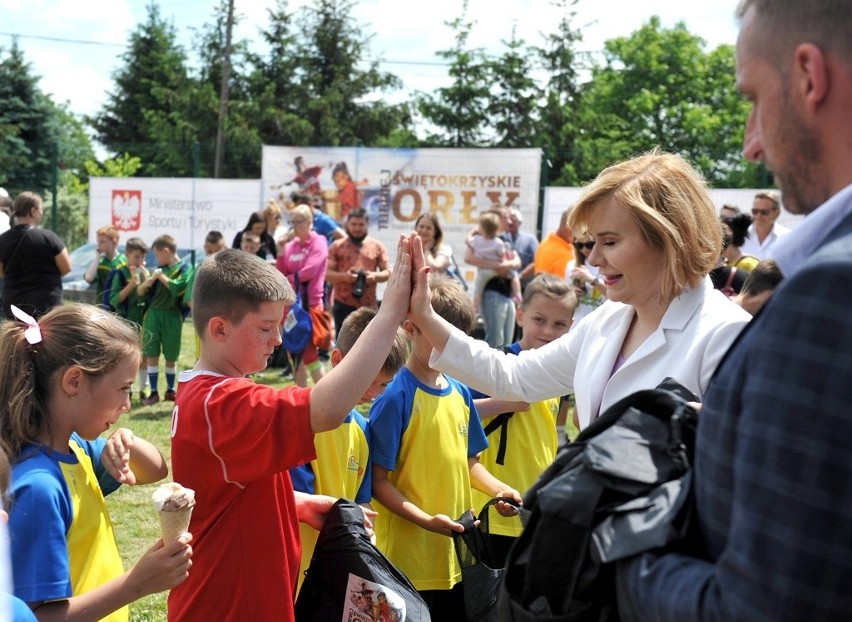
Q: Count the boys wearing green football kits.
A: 4